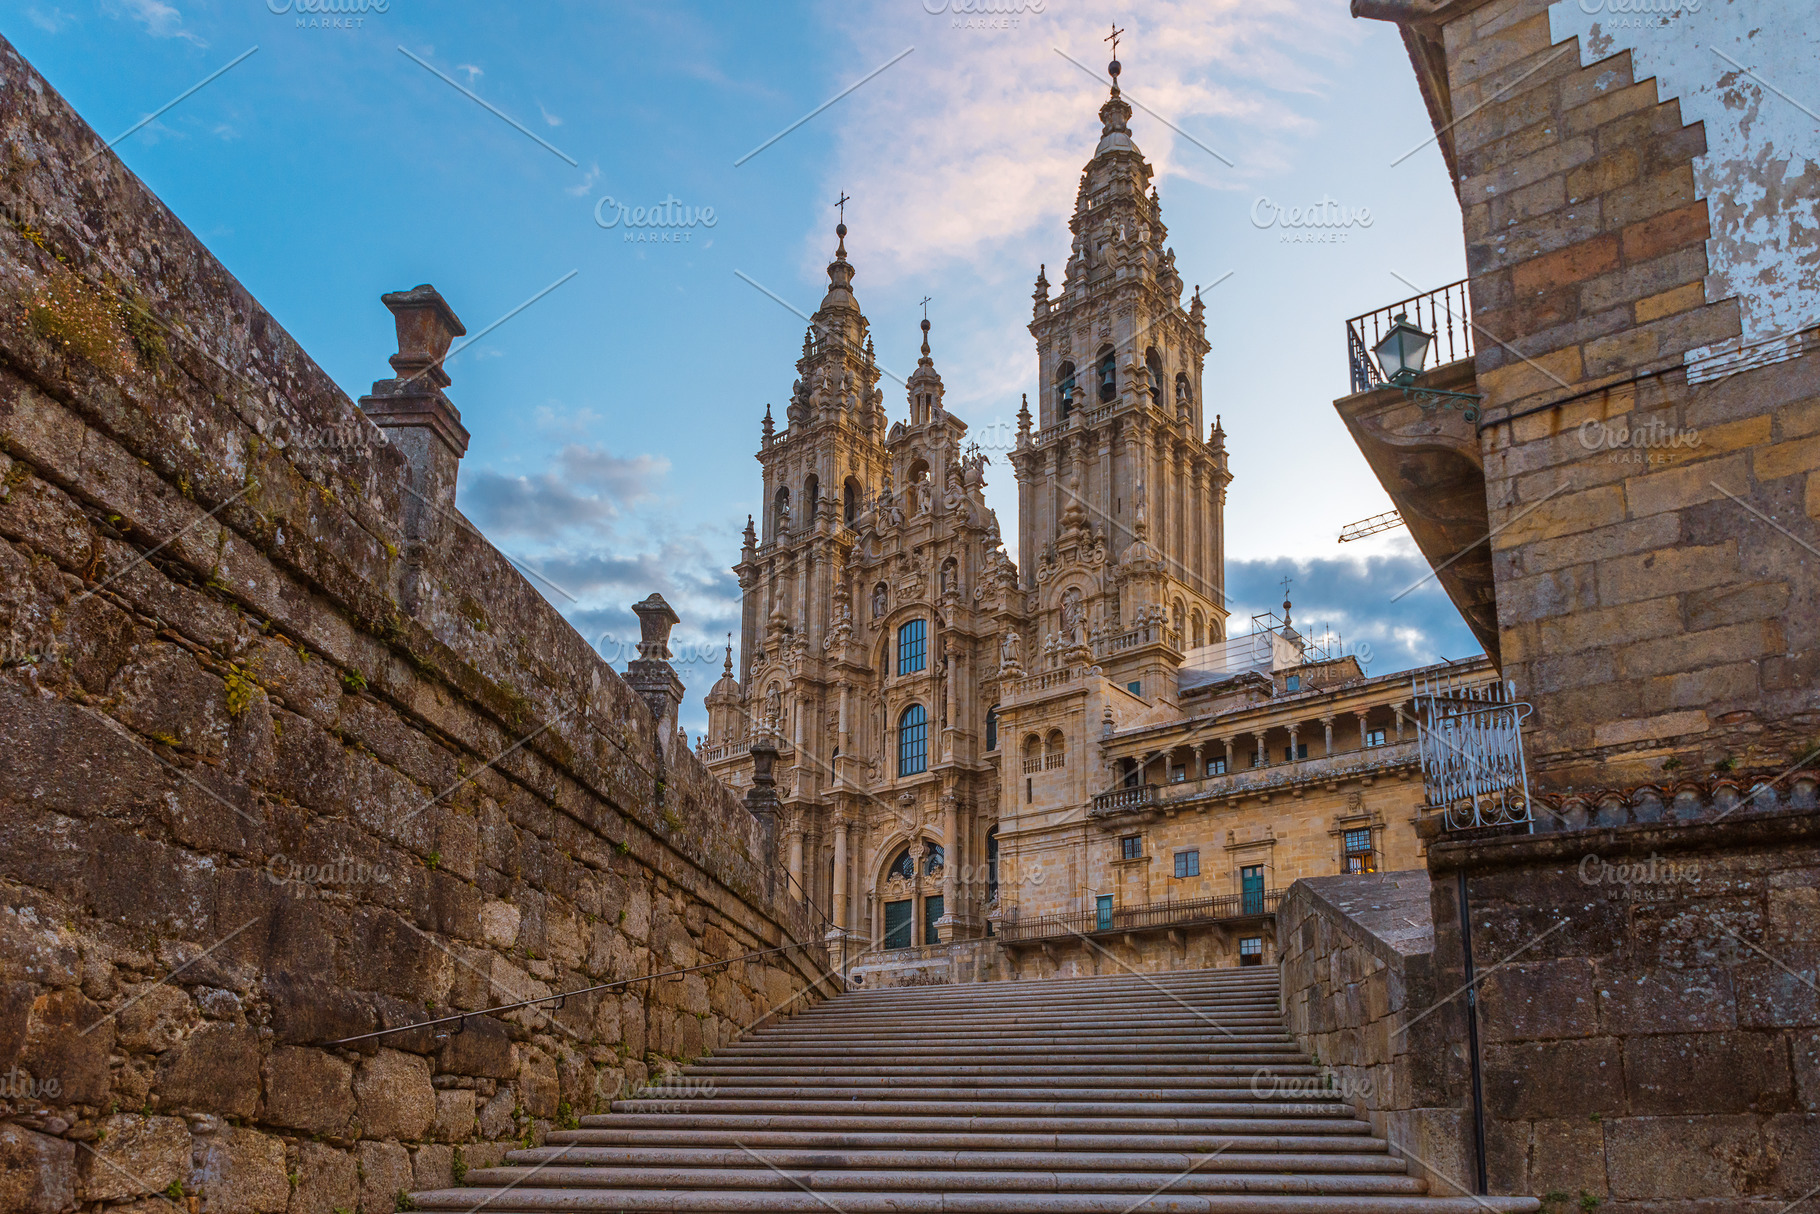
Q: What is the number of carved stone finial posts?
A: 3